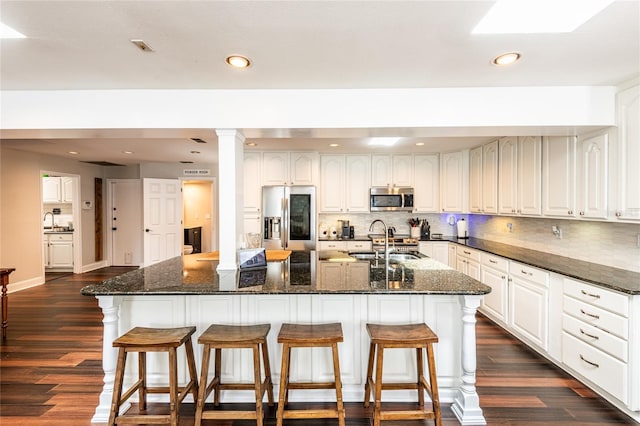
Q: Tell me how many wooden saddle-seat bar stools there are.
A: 4